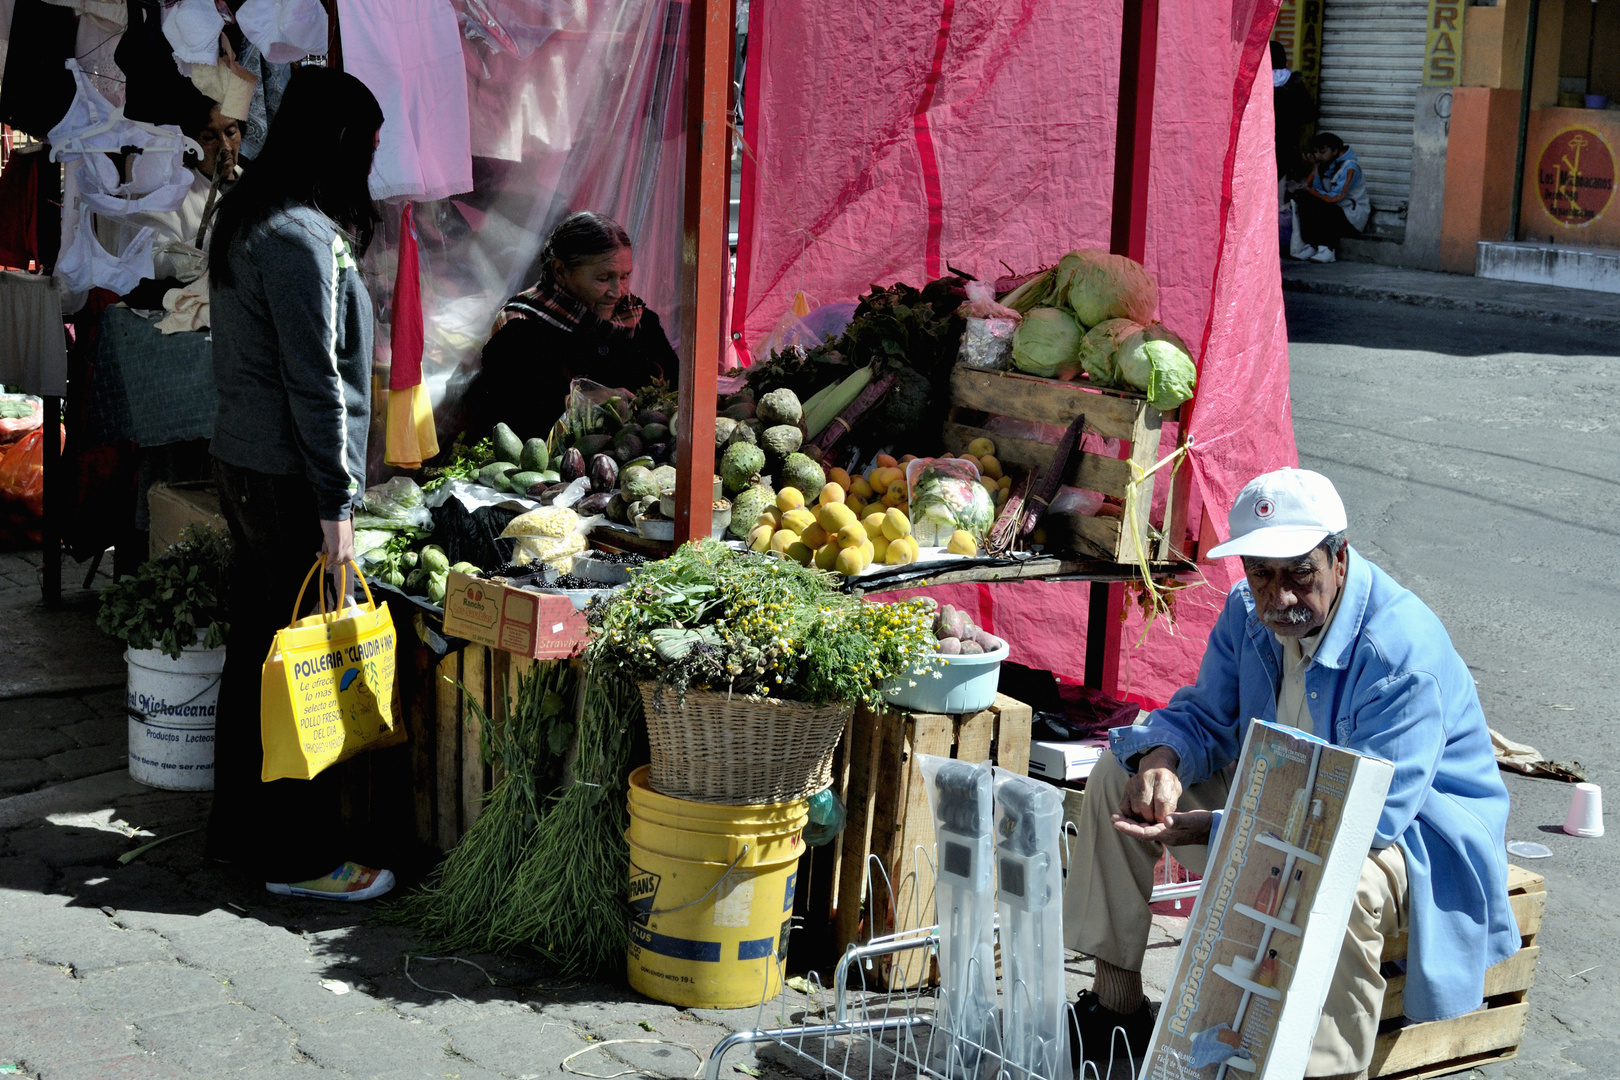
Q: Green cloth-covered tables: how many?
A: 1